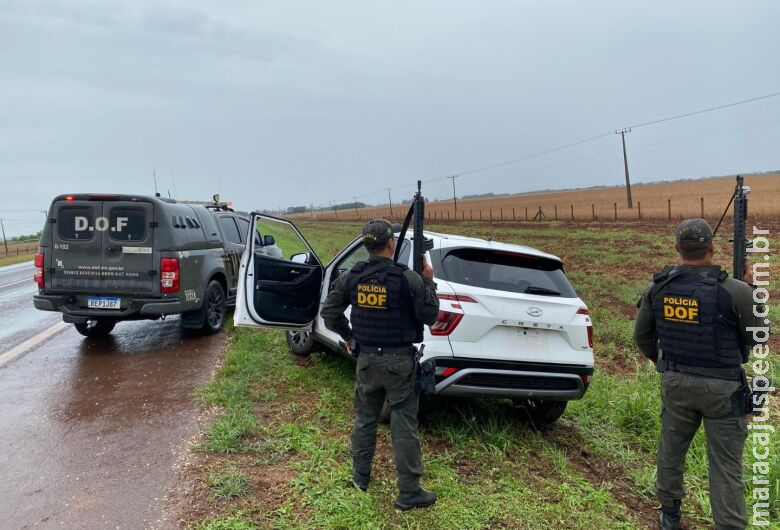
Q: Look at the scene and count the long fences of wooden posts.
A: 1